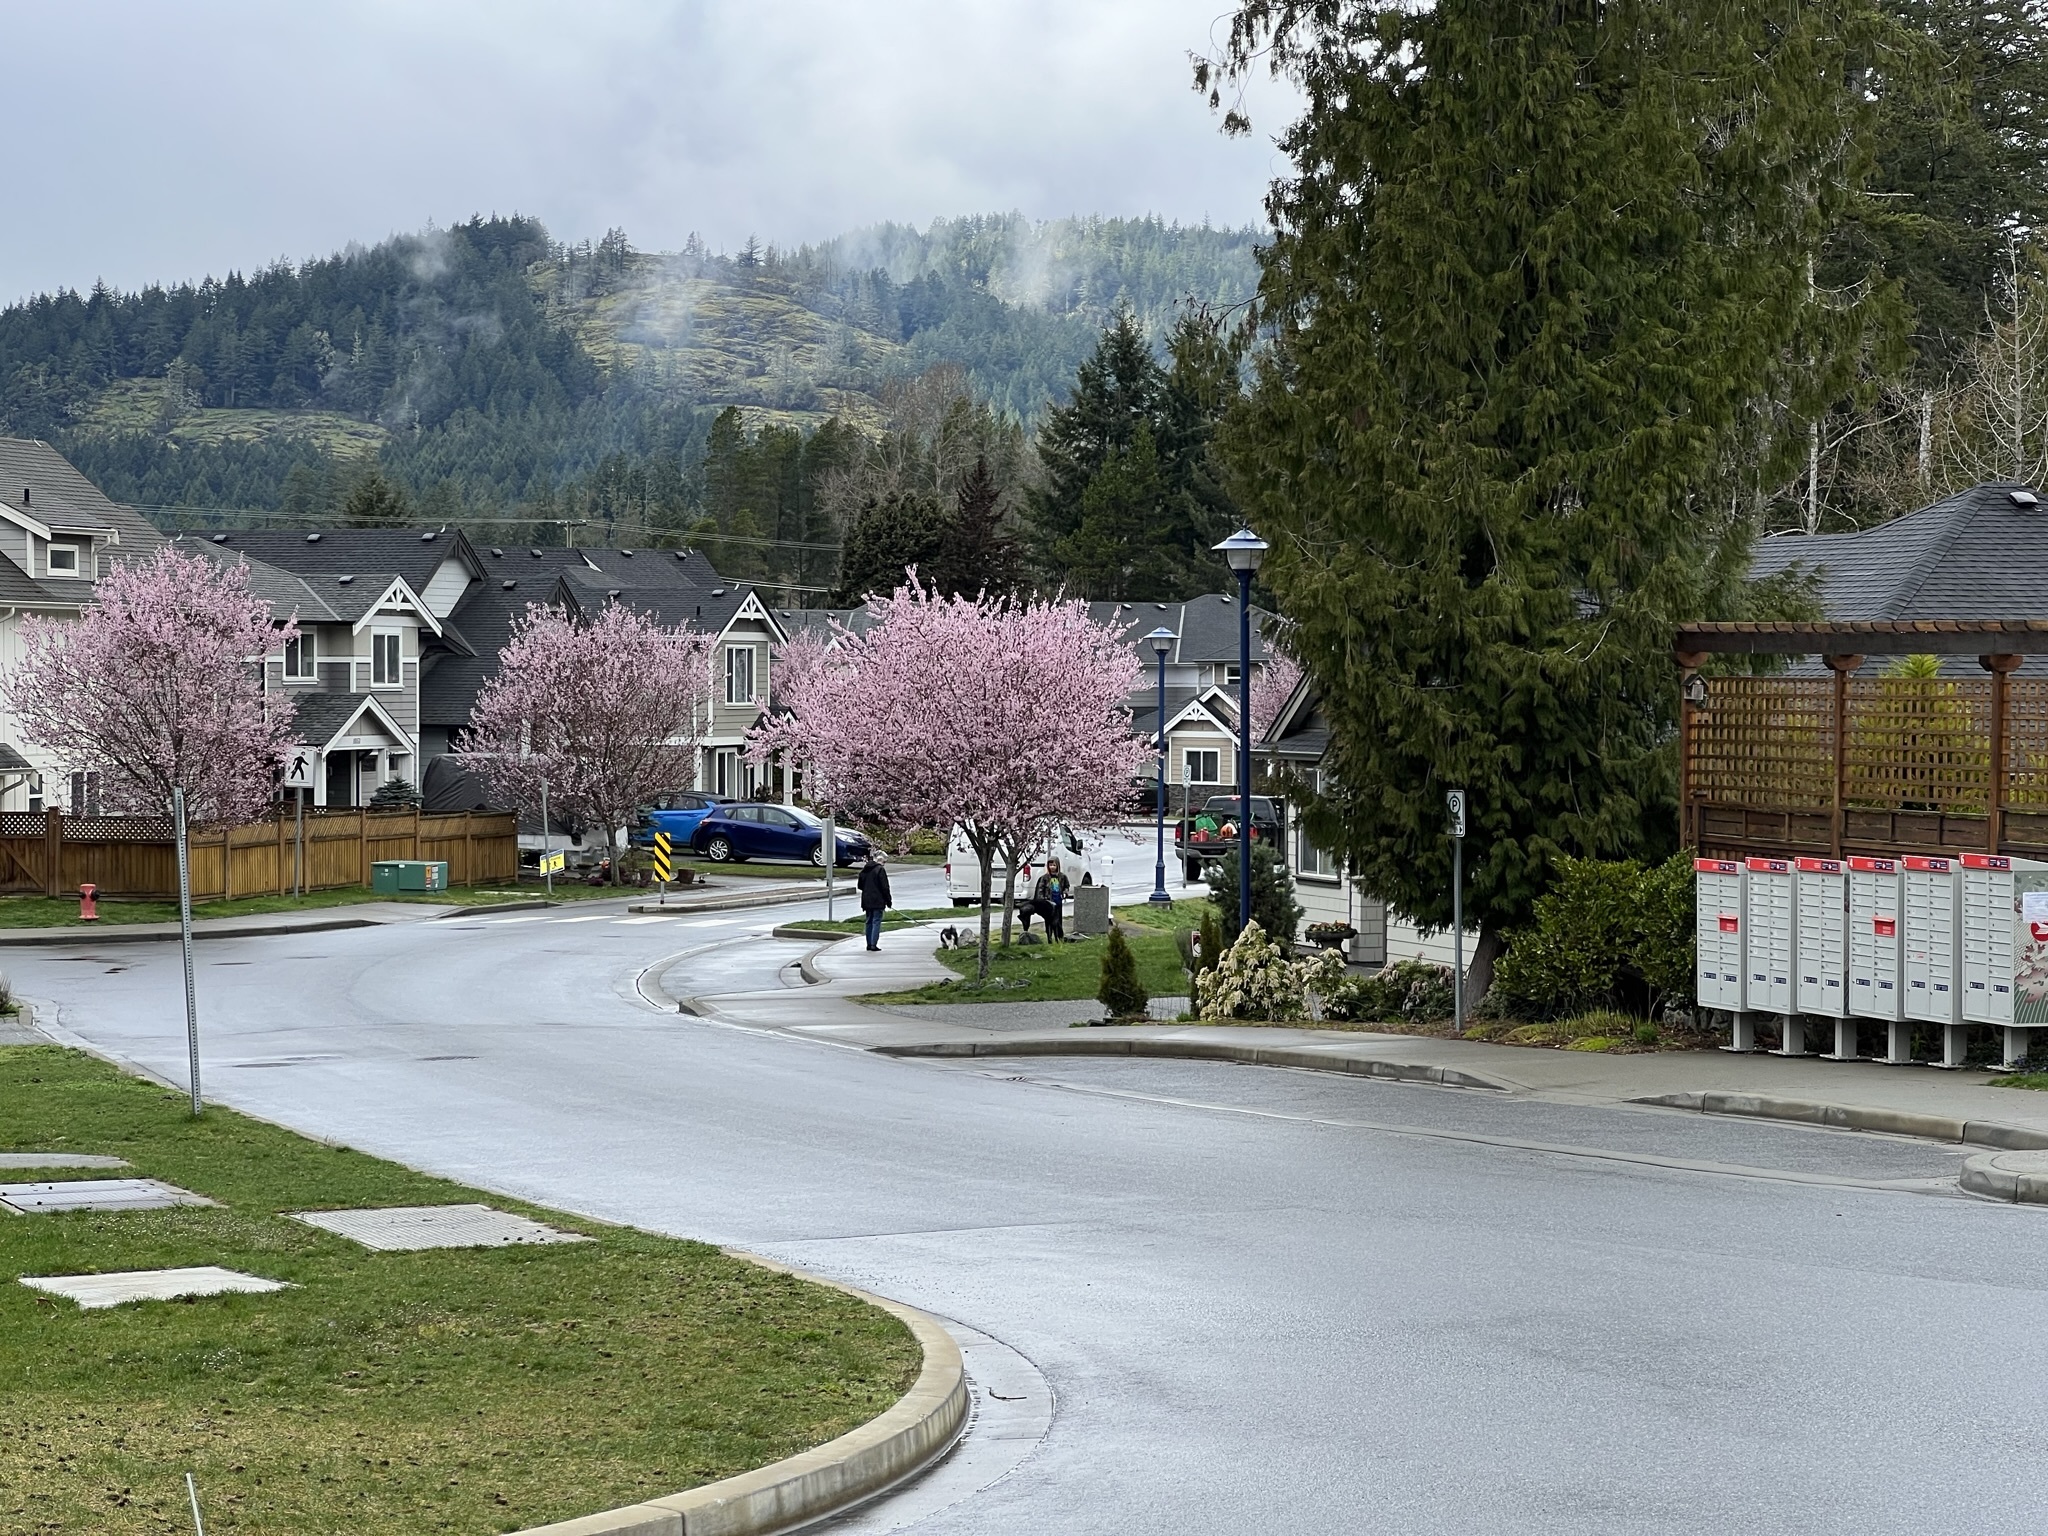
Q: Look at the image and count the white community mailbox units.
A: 6